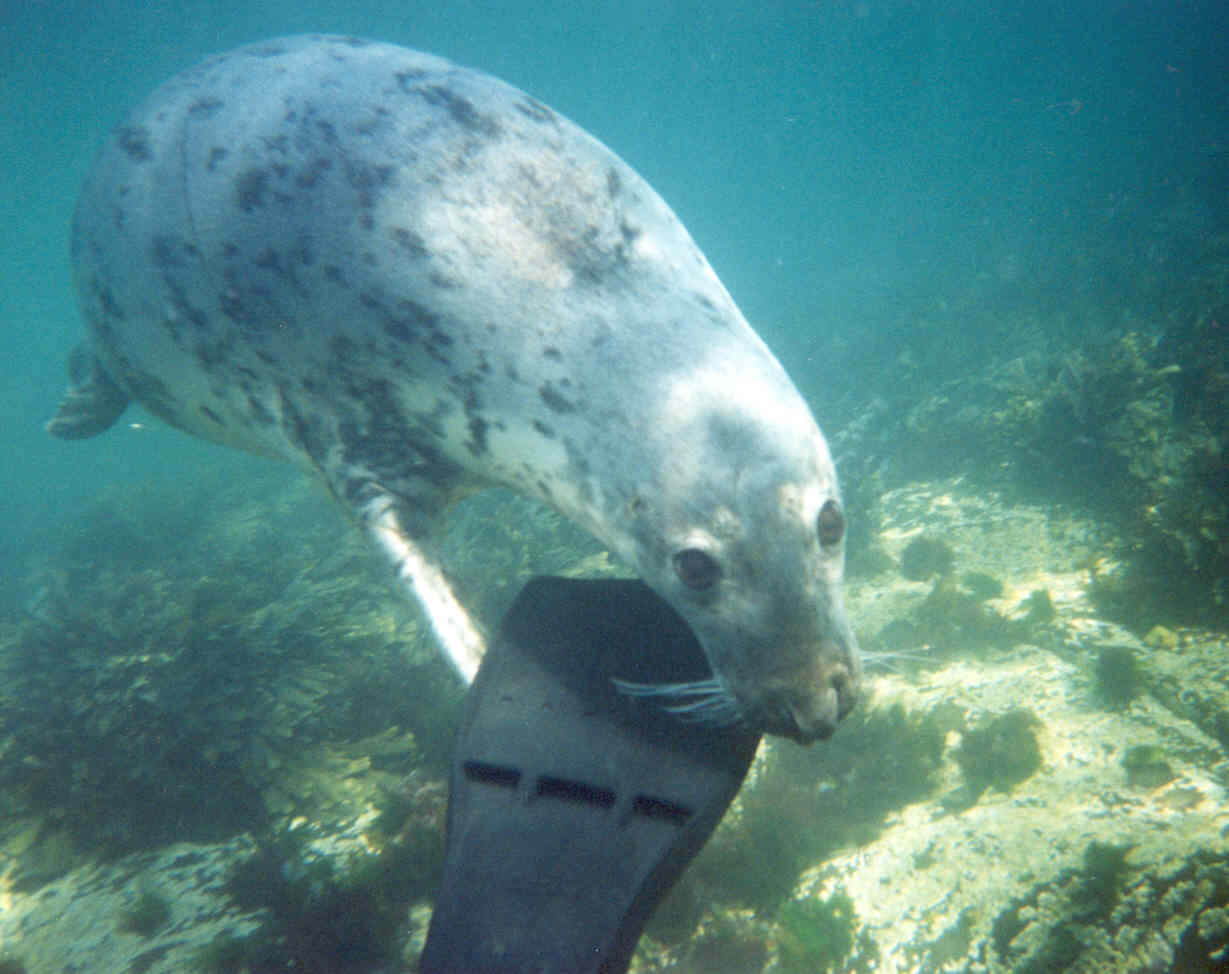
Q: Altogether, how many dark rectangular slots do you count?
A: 3